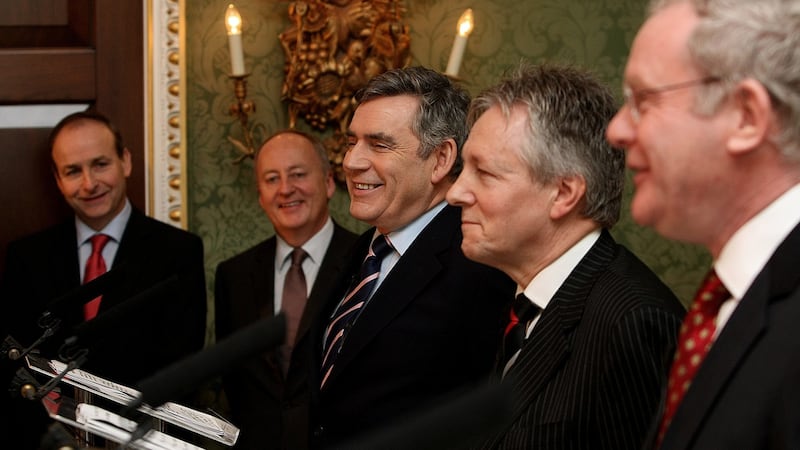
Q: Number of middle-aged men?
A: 5